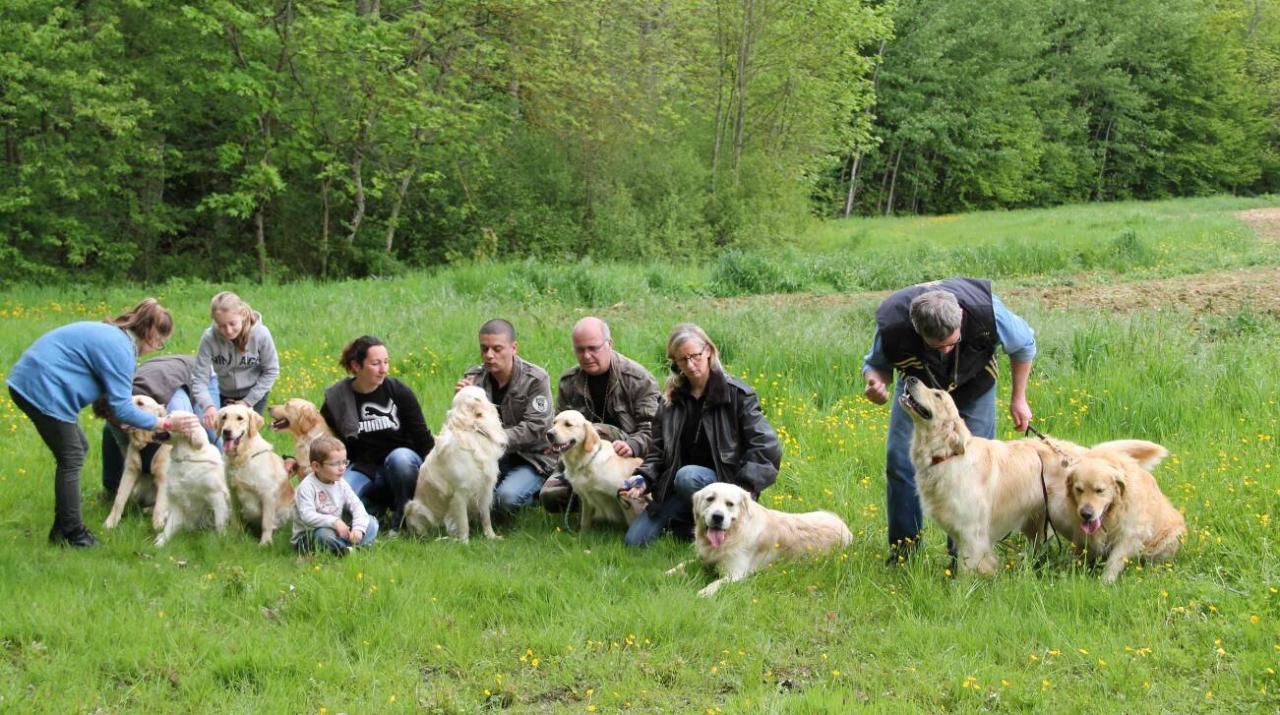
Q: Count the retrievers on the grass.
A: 9